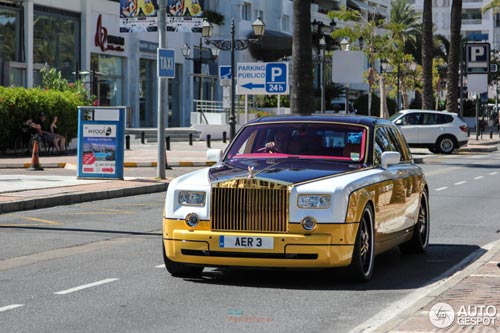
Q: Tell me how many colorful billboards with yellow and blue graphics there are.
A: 2